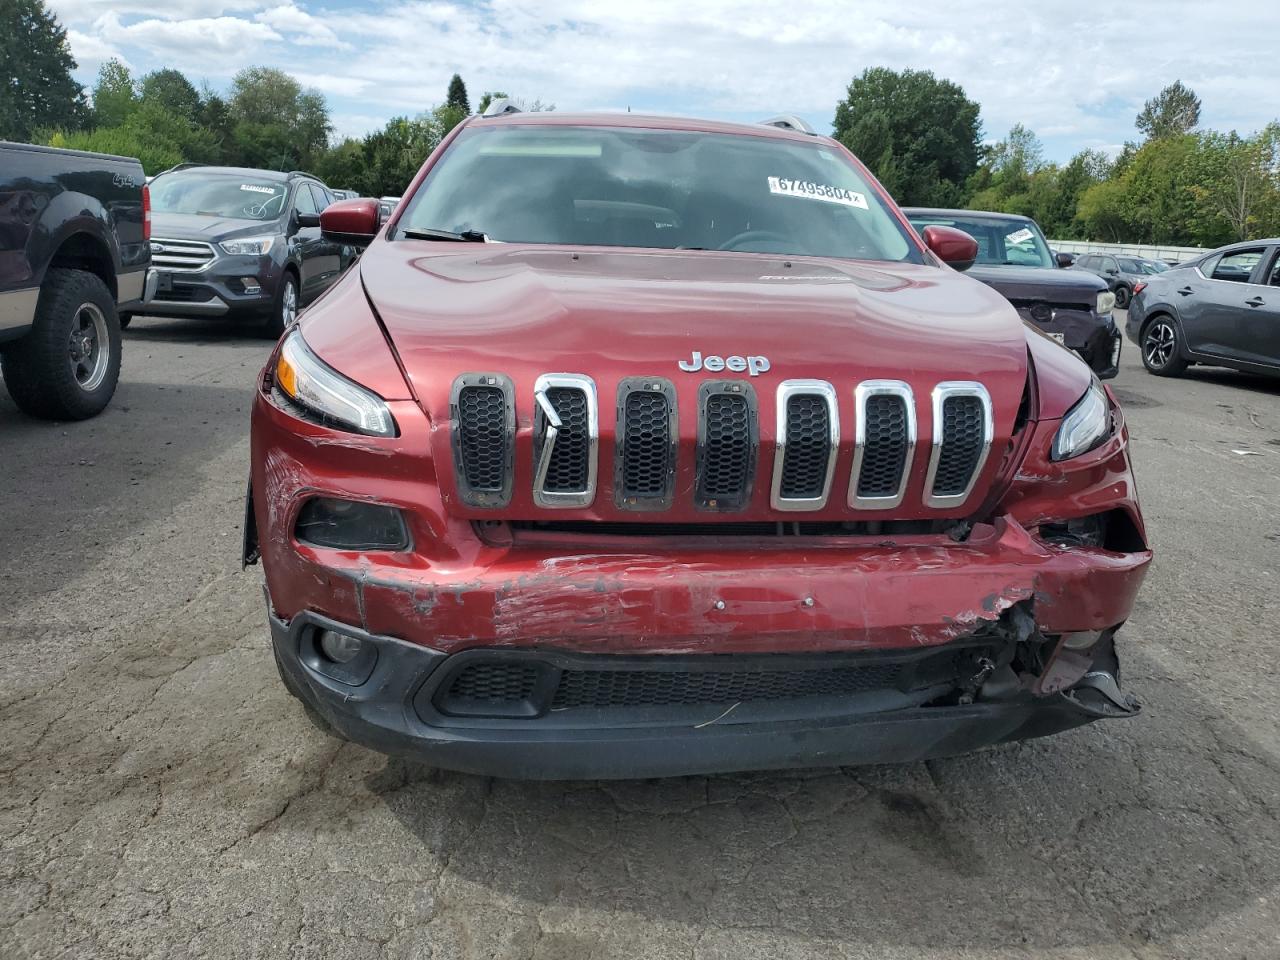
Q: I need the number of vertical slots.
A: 7